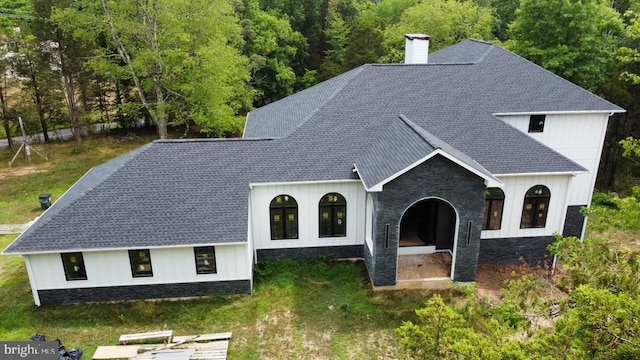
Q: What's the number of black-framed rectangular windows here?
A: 4